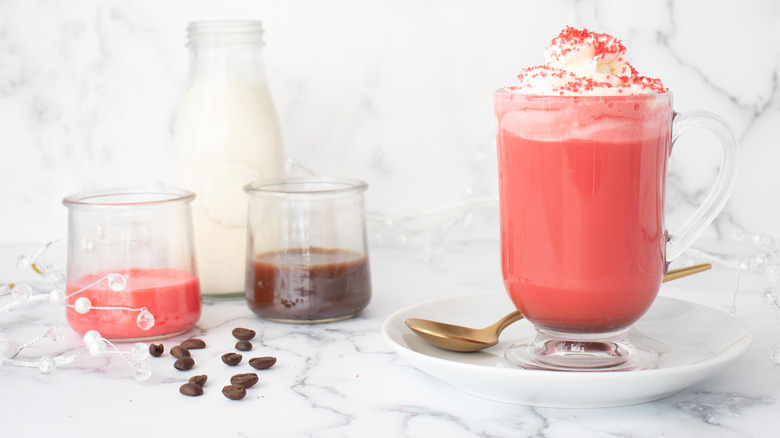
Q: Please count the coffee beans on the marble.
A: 12